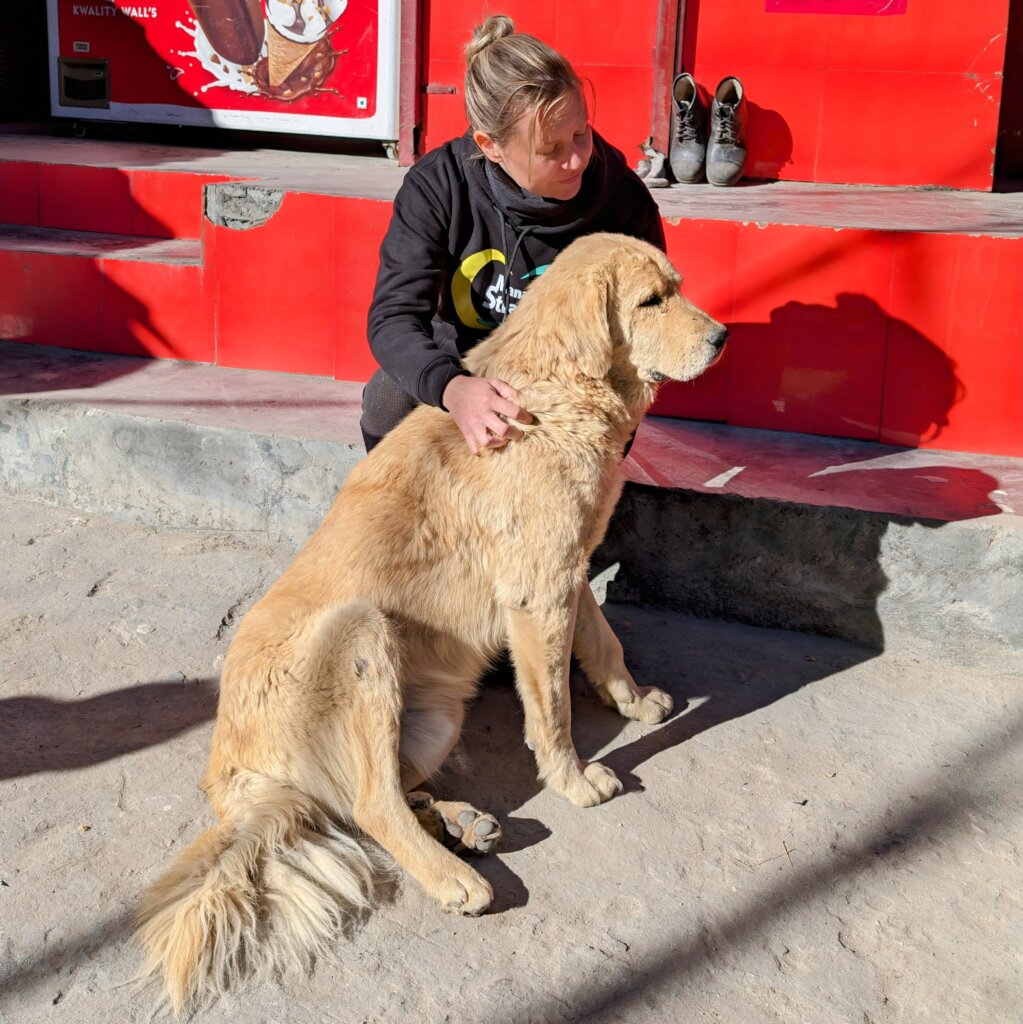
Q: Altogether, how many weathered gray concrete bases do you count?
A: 1